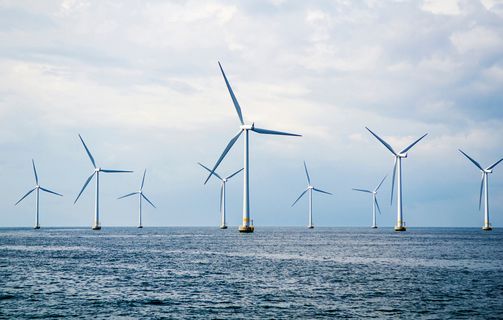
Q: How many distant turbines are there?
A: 5